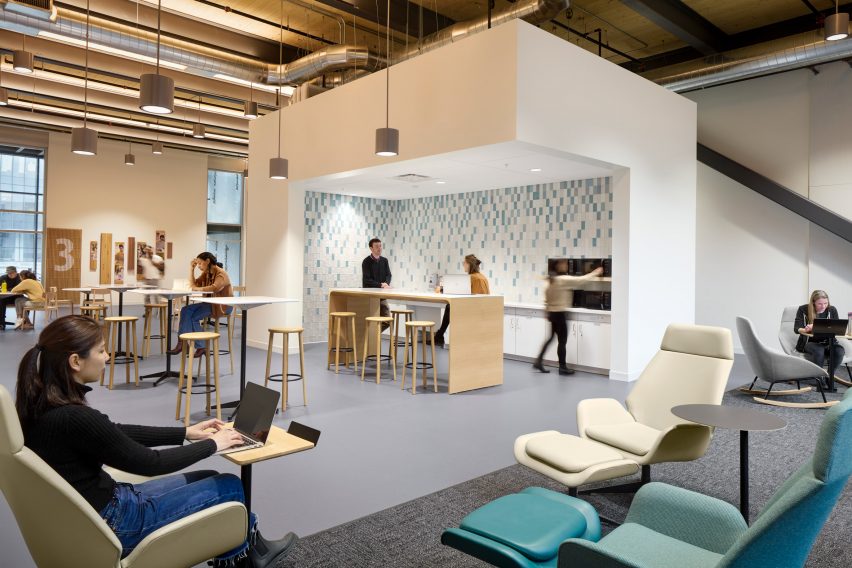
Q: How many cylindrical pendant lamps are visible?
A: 11